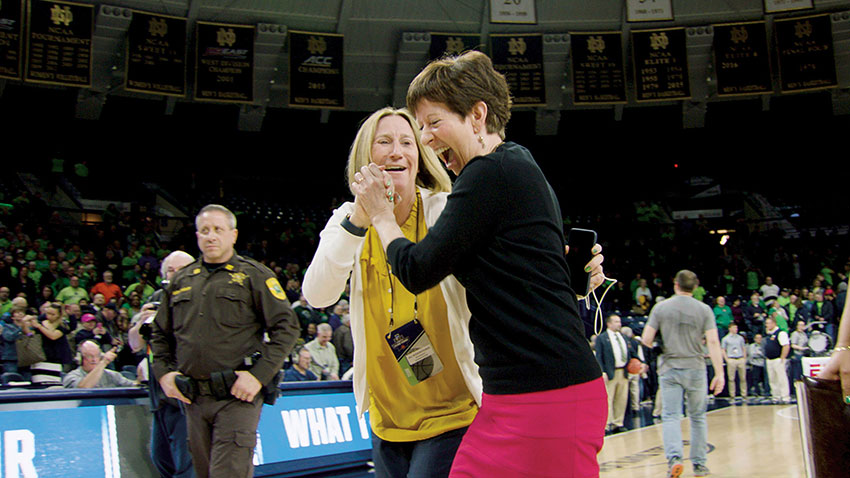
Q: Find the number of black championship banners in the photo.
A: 11